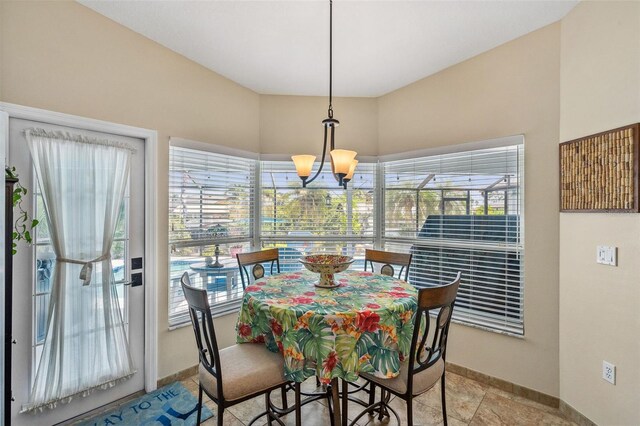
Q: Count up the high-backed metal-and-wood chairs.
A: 4